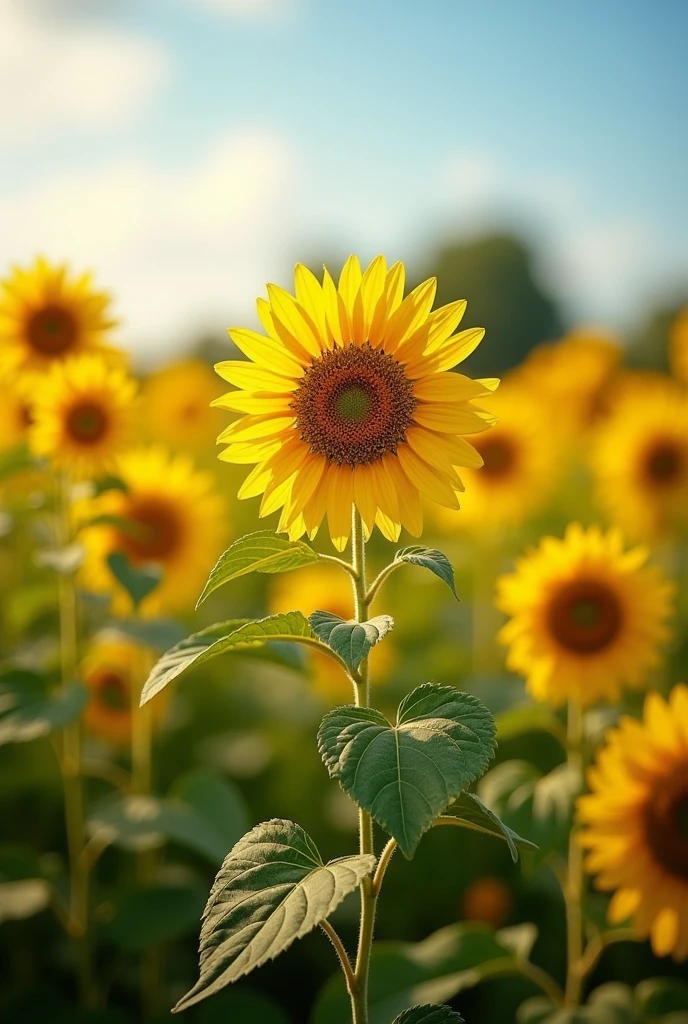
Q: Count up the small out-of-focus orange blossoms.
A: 1